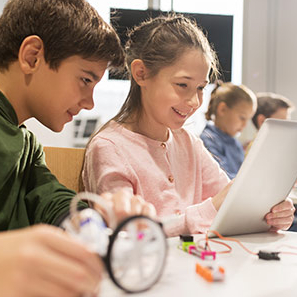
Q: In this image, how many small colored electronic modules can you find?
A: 3